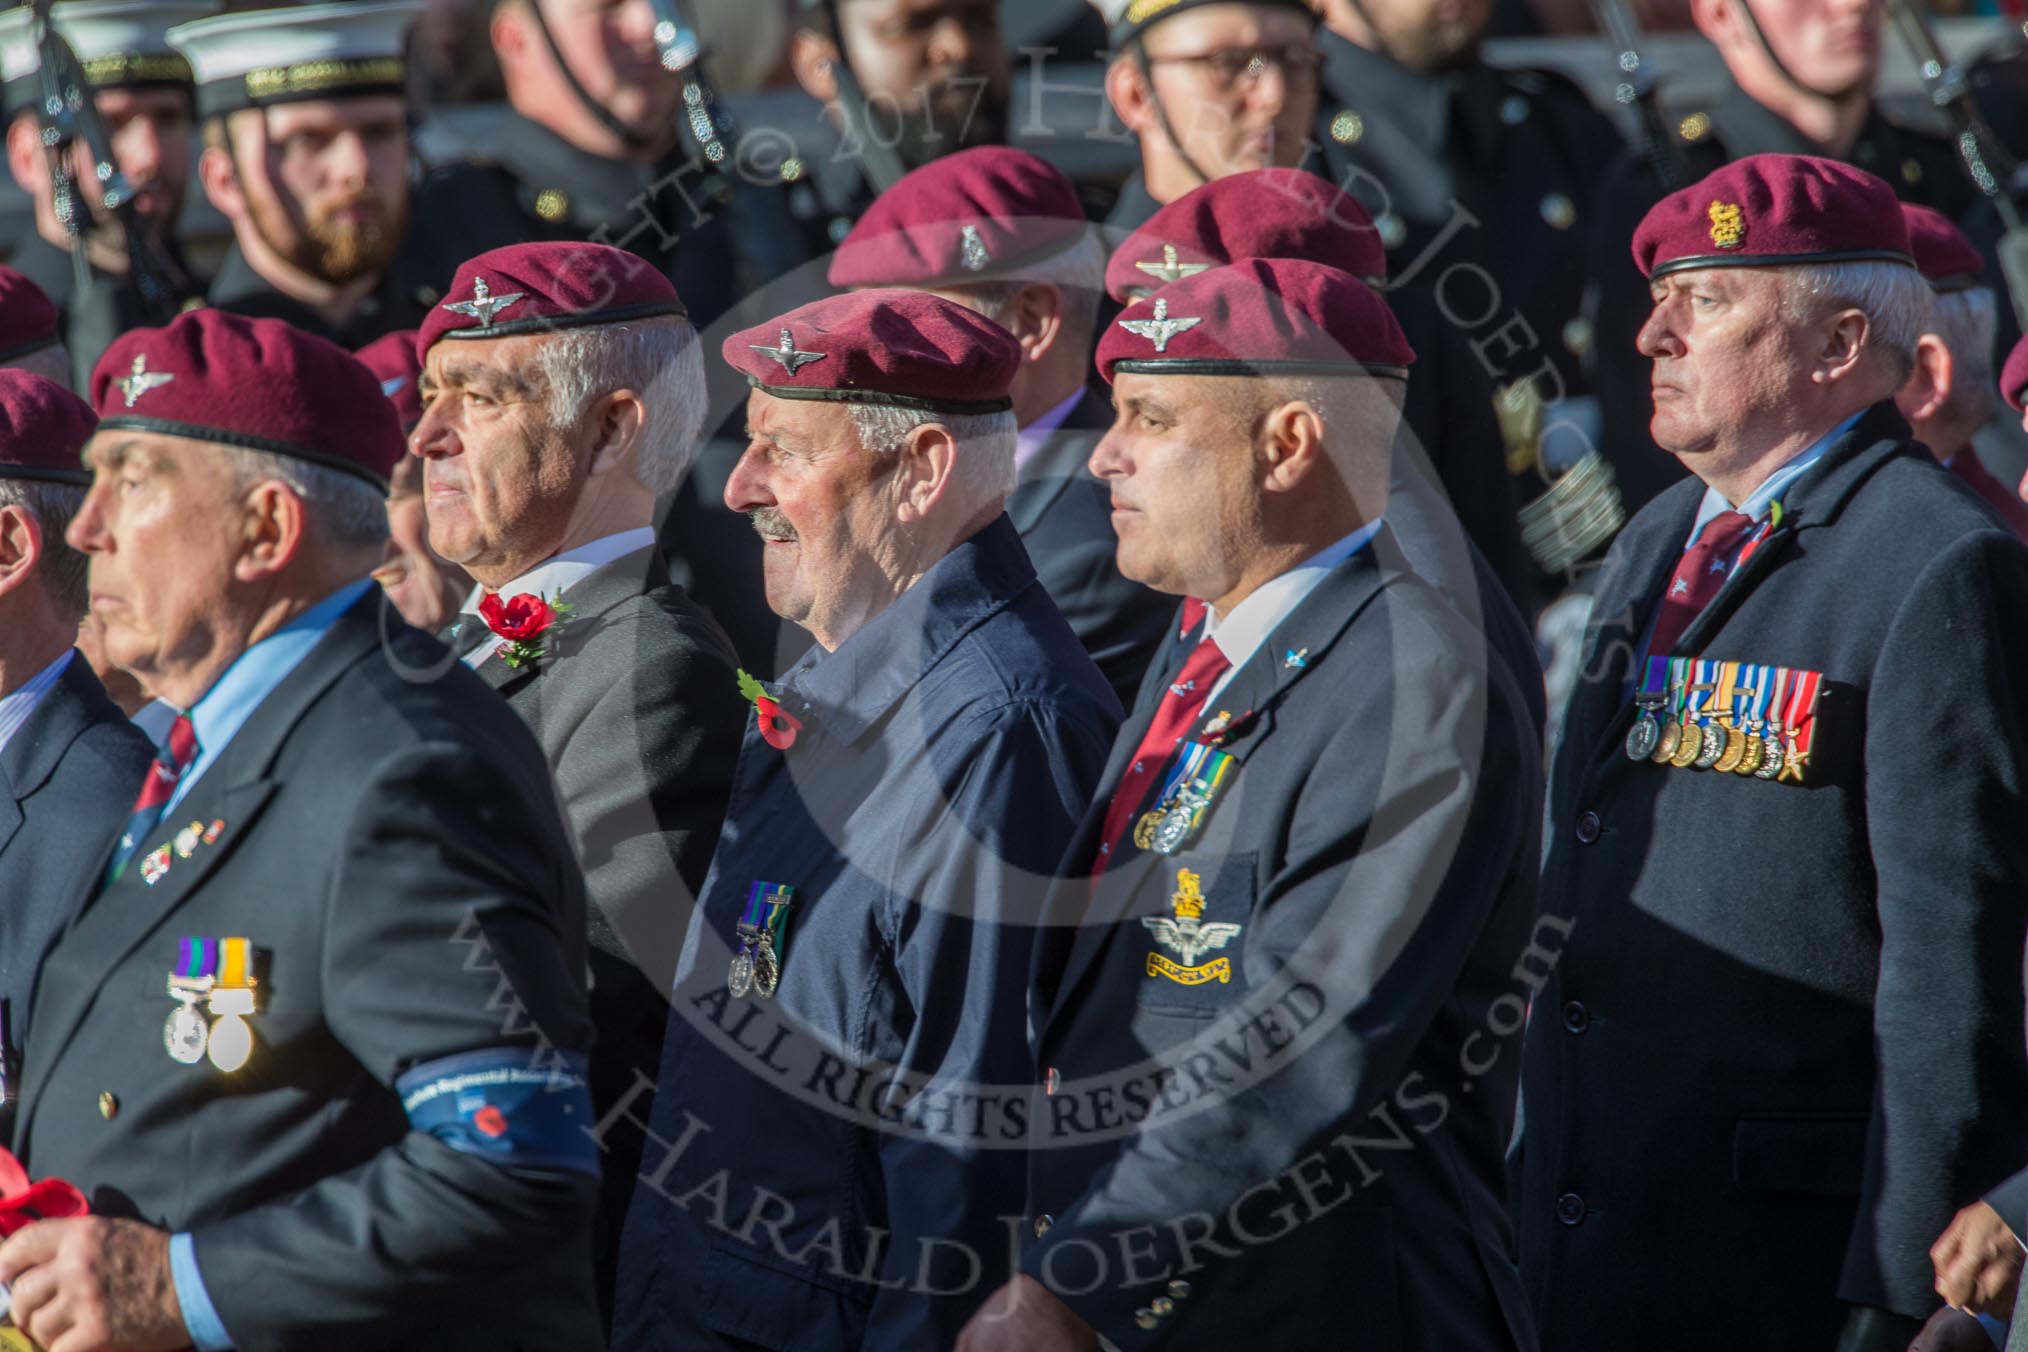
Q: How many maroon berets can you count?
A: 12